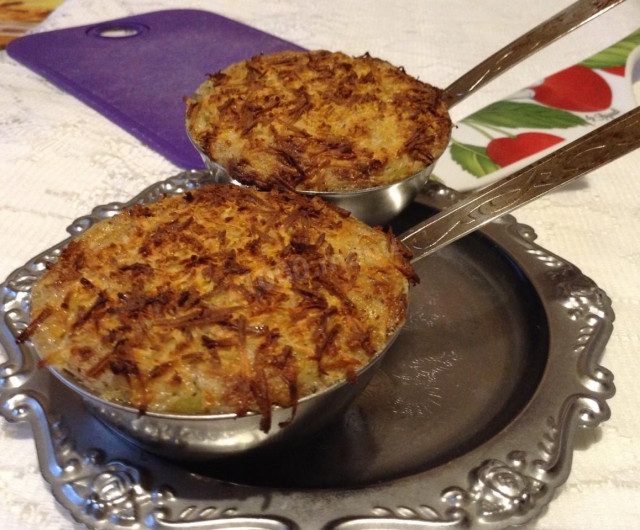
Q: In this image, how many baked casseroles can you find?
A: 2